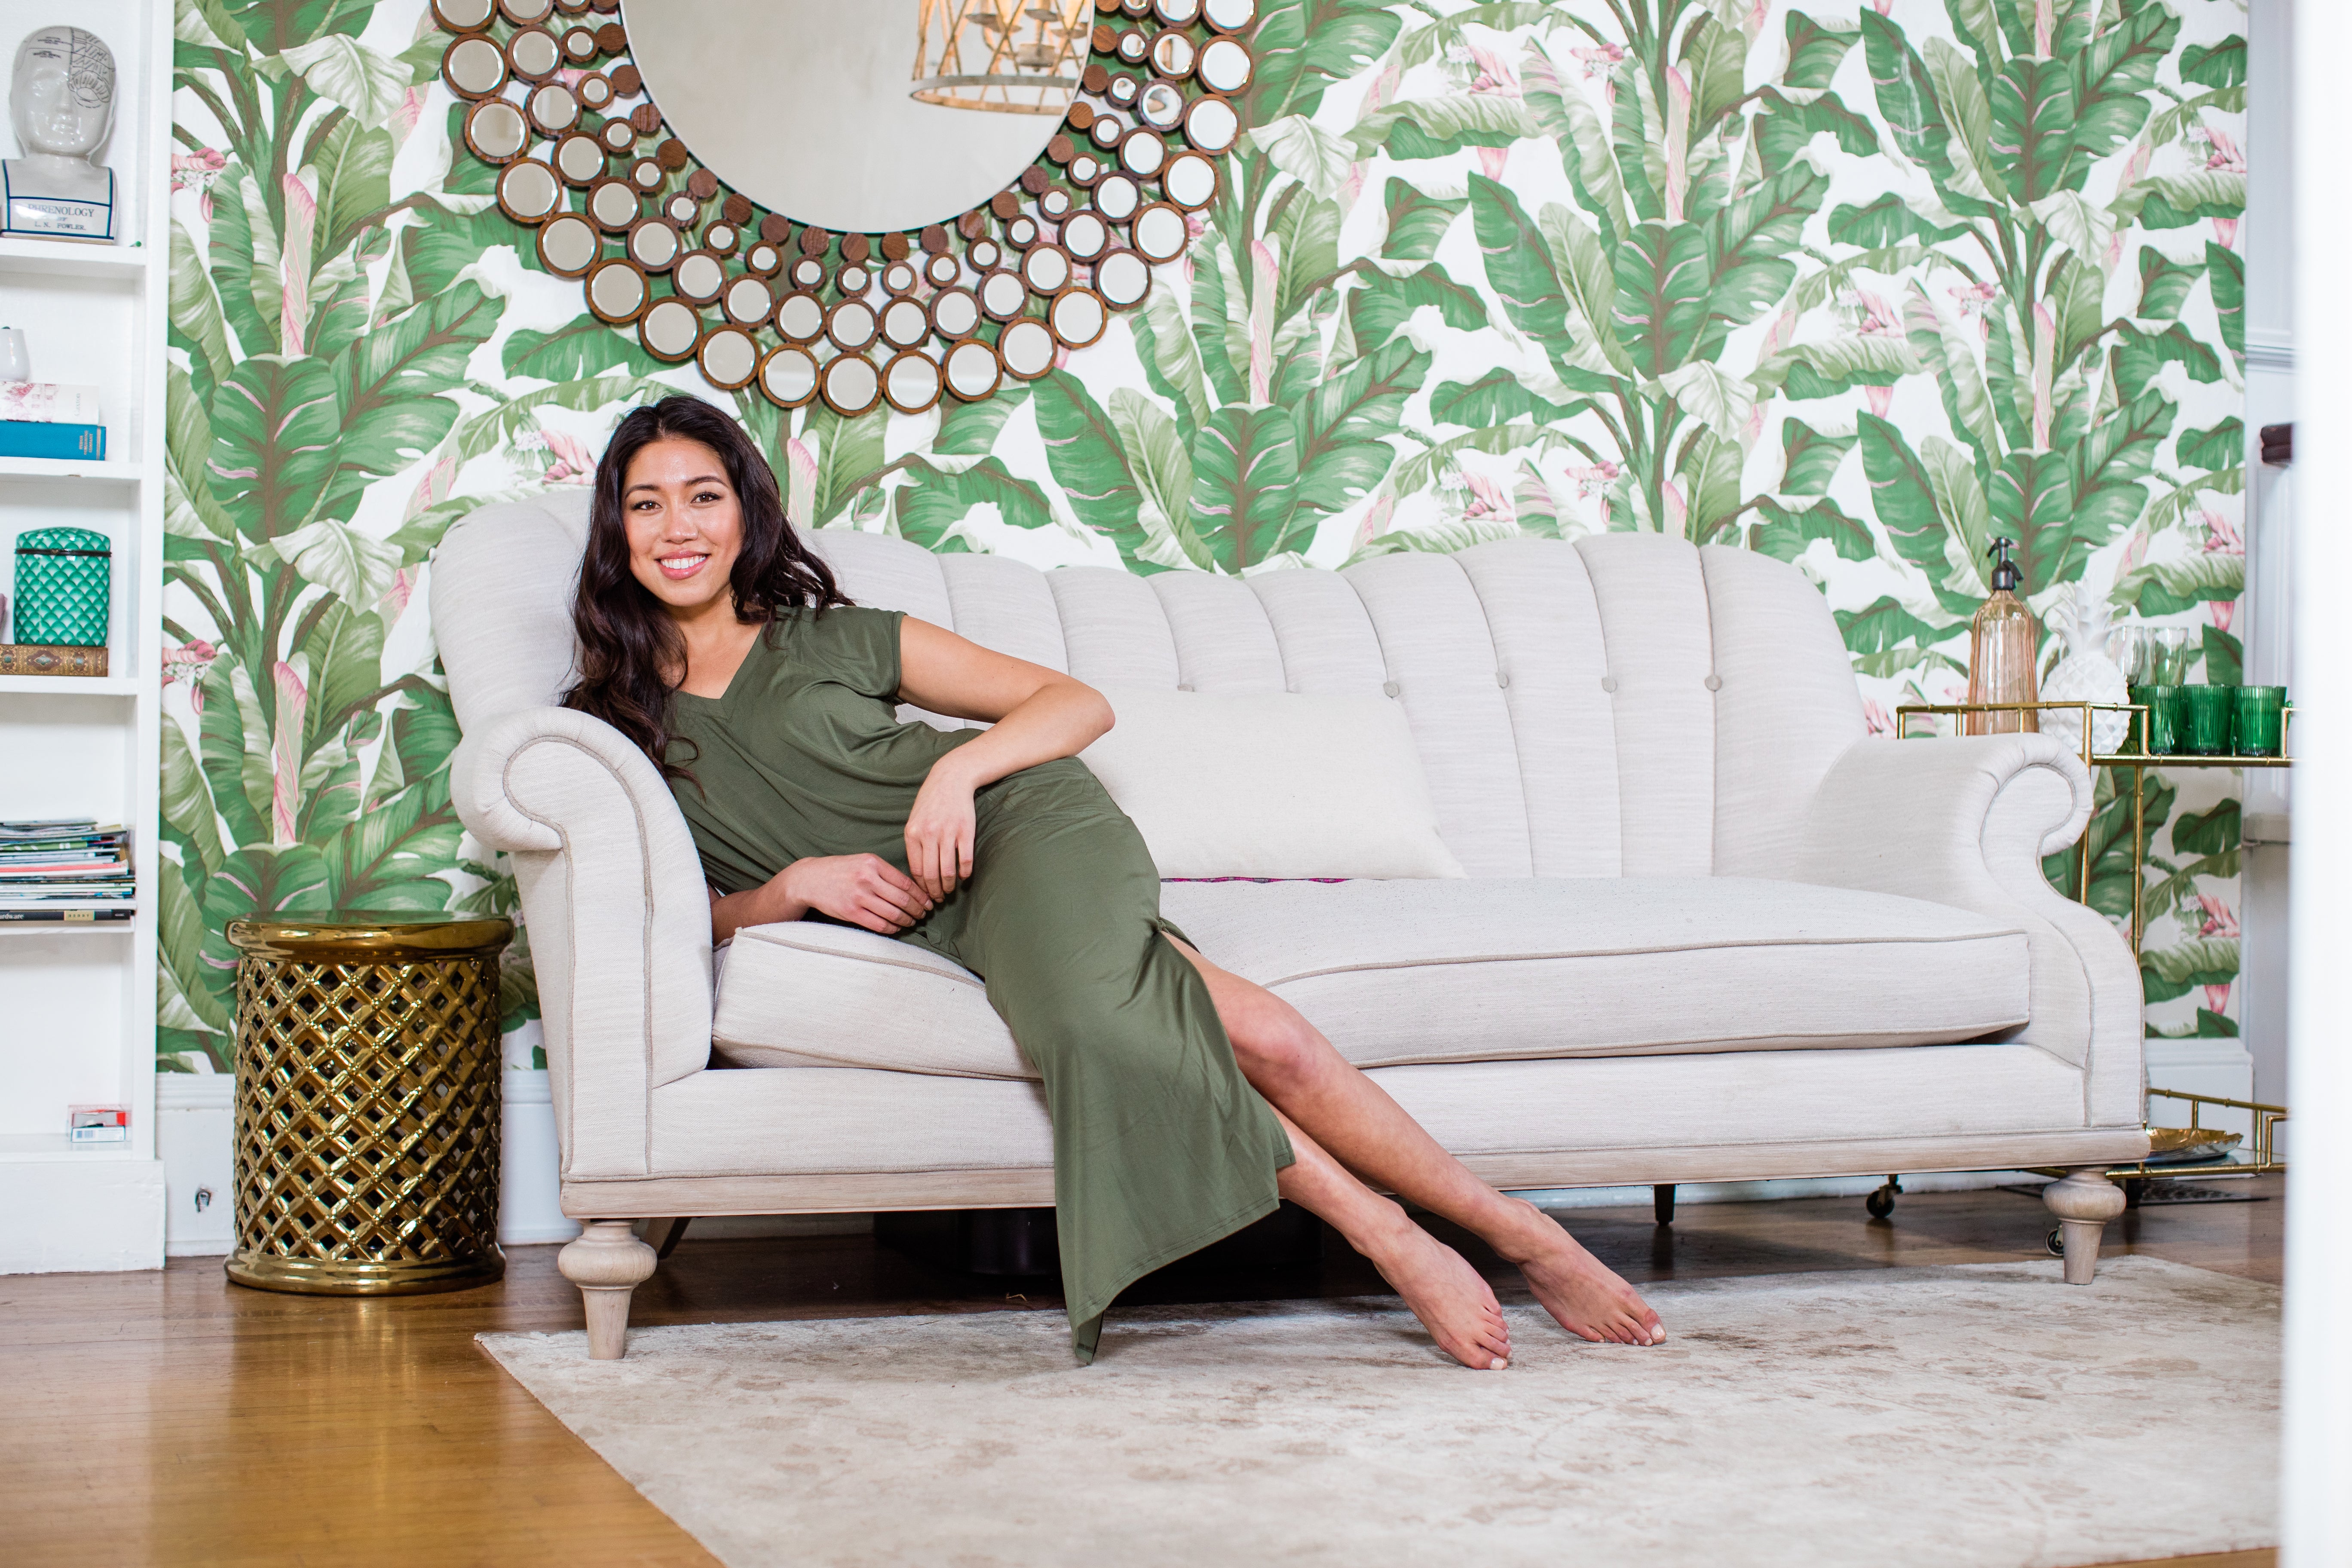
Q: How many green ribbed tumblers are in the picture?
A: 3